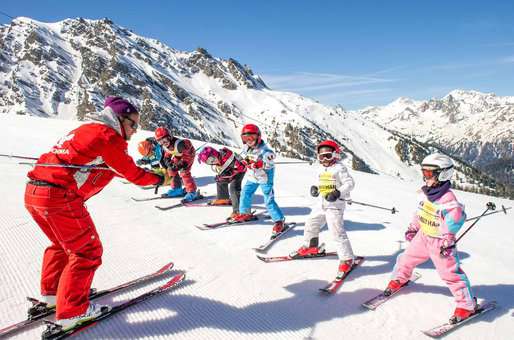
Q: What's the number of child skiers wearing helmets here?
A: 6